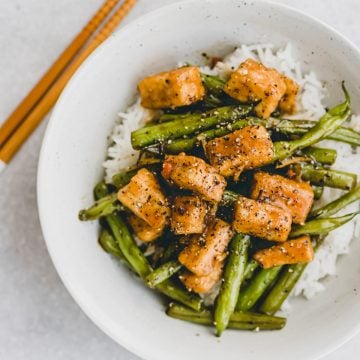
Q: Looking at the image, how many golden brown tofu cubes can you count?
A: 13